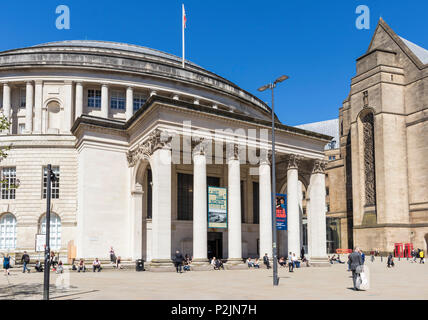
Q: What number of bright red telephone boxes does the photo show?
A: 2